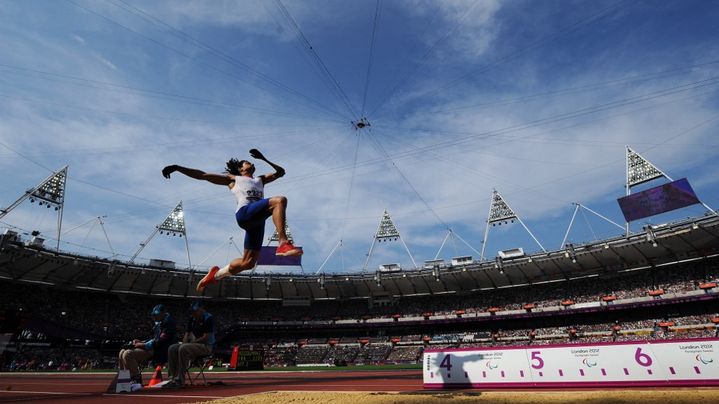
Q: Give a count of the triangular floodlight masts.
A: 6